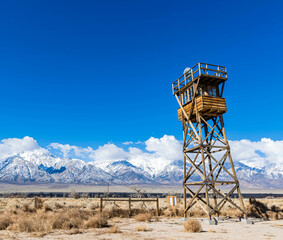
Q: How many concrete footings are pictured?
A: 4